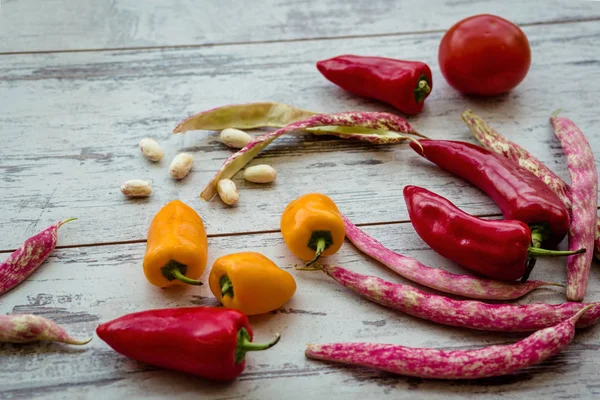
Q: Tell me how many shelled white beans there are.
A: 6